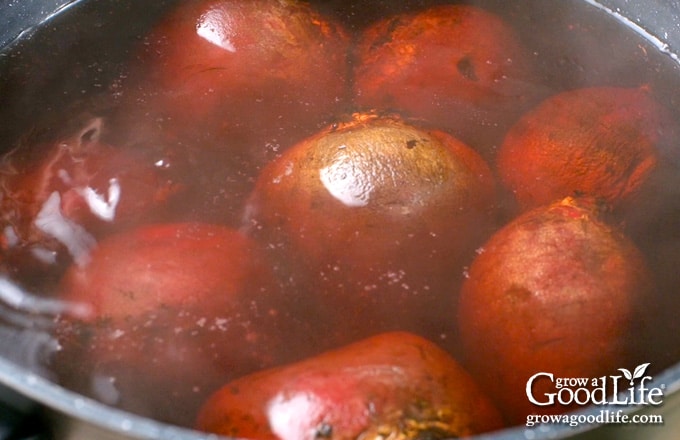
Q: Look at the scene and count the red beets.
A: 8